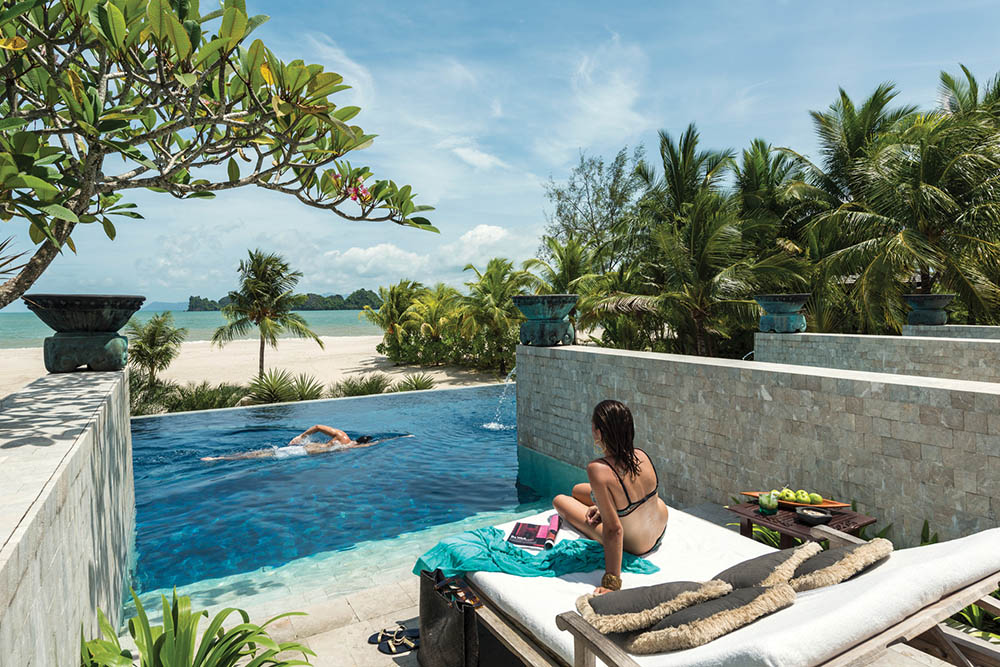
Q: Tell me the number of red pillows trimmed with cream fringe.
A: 0